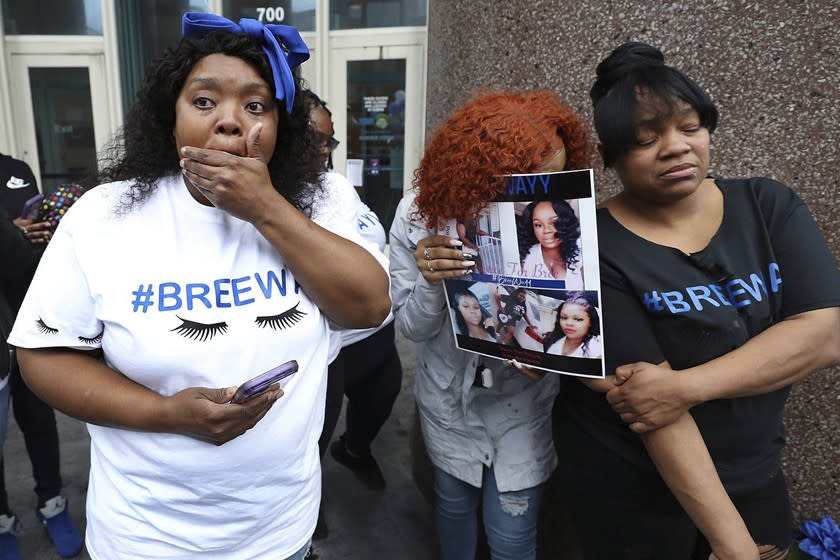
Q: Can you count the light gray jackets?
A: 1